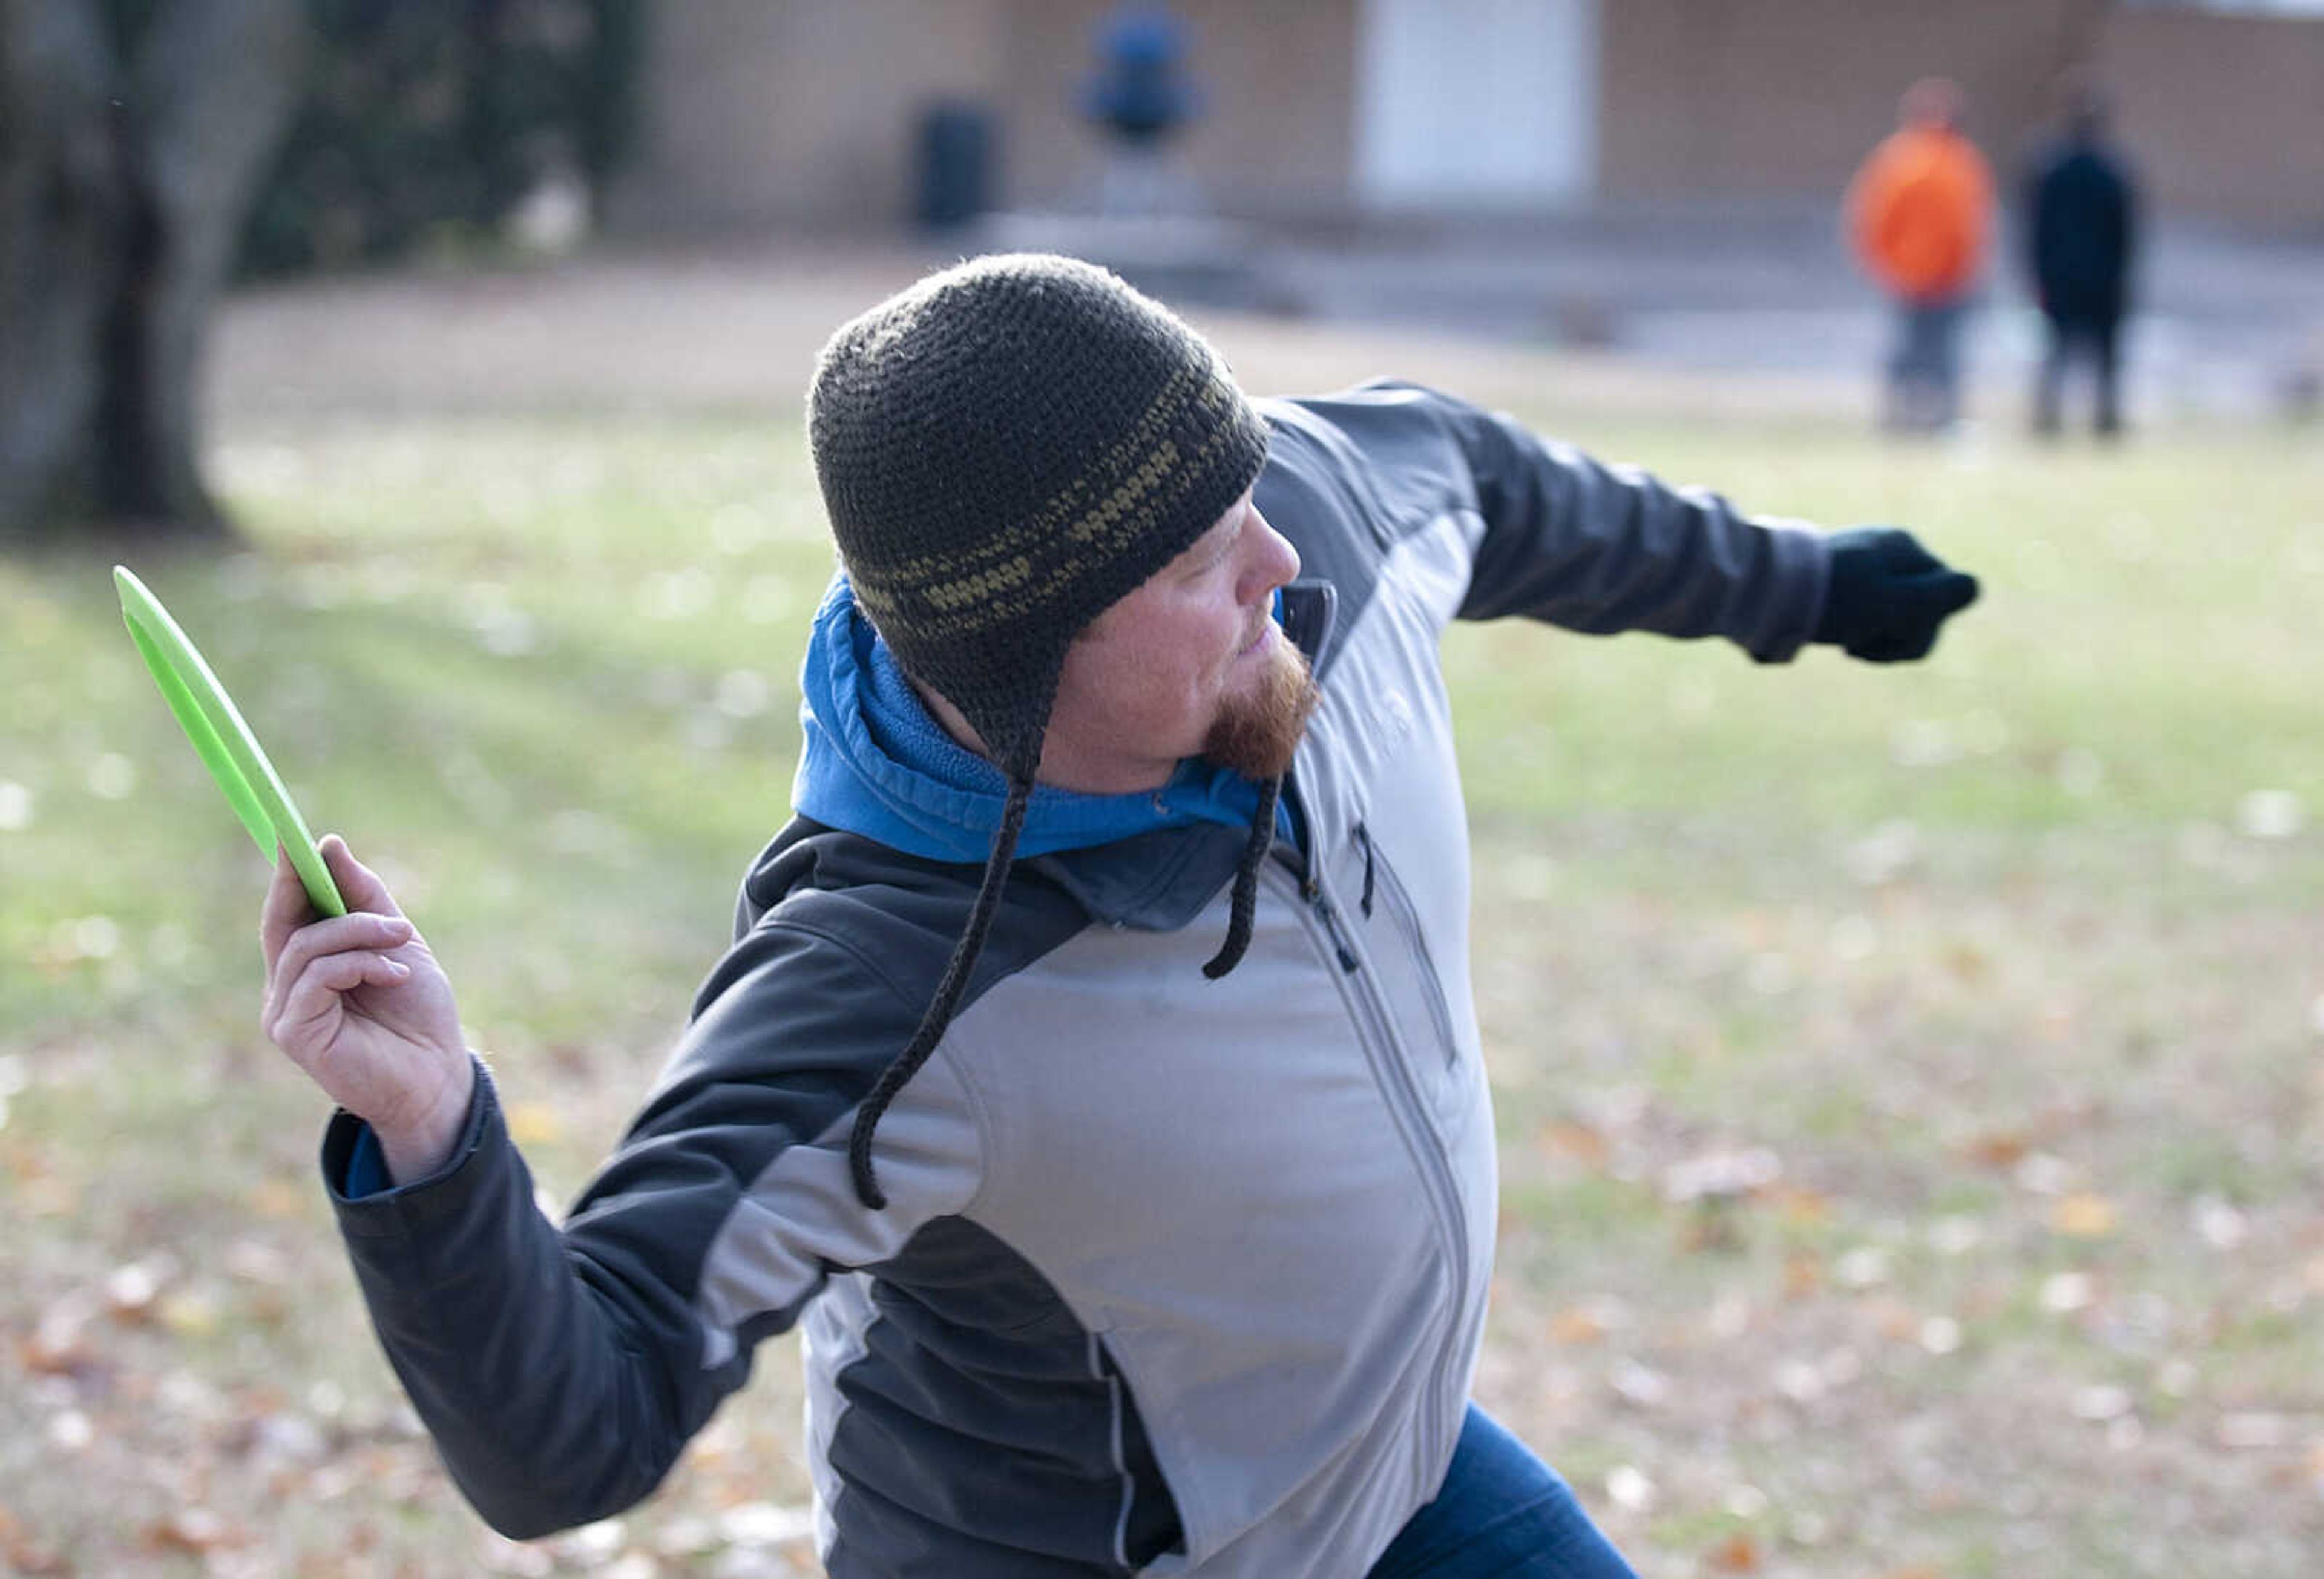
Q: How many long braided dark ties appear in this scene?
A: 2